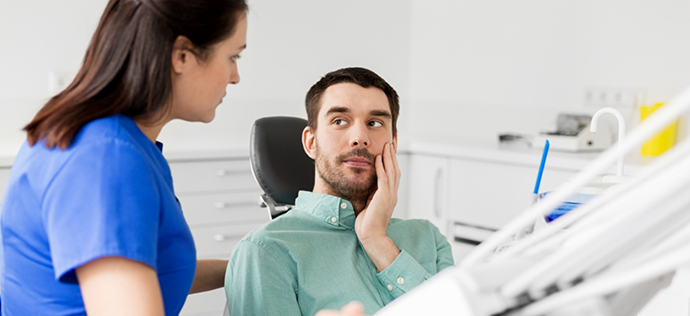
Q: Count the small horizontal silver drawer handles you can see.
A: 3